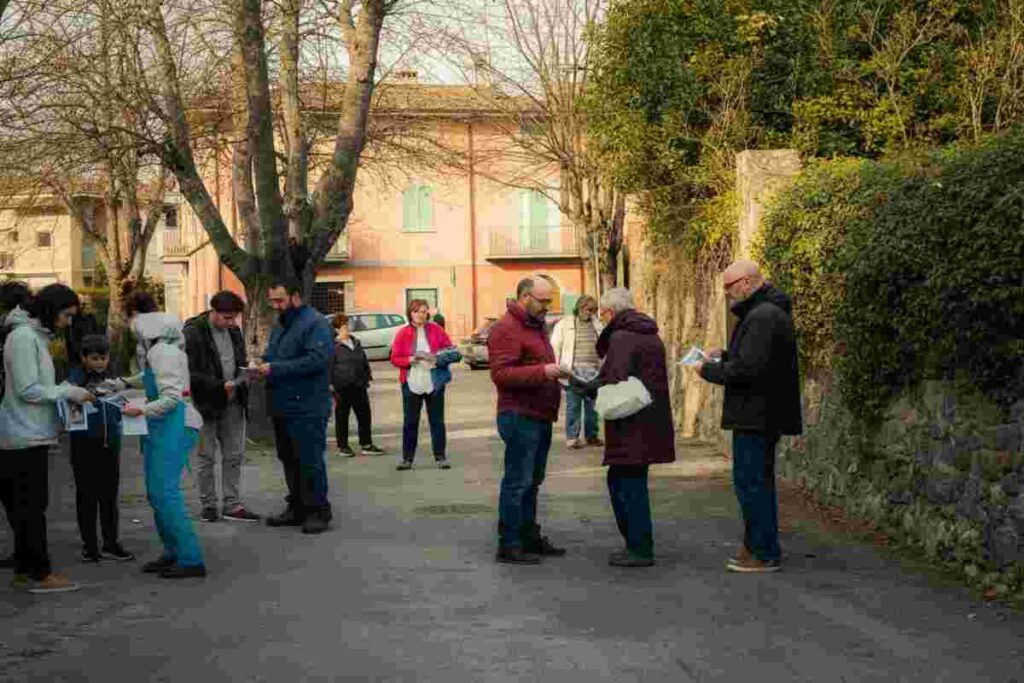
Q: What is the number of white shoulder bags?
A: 1